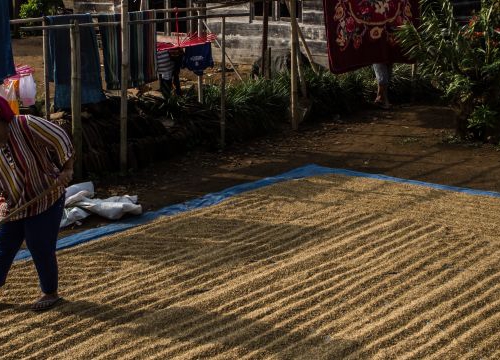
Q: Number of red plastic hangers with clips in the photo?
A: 1